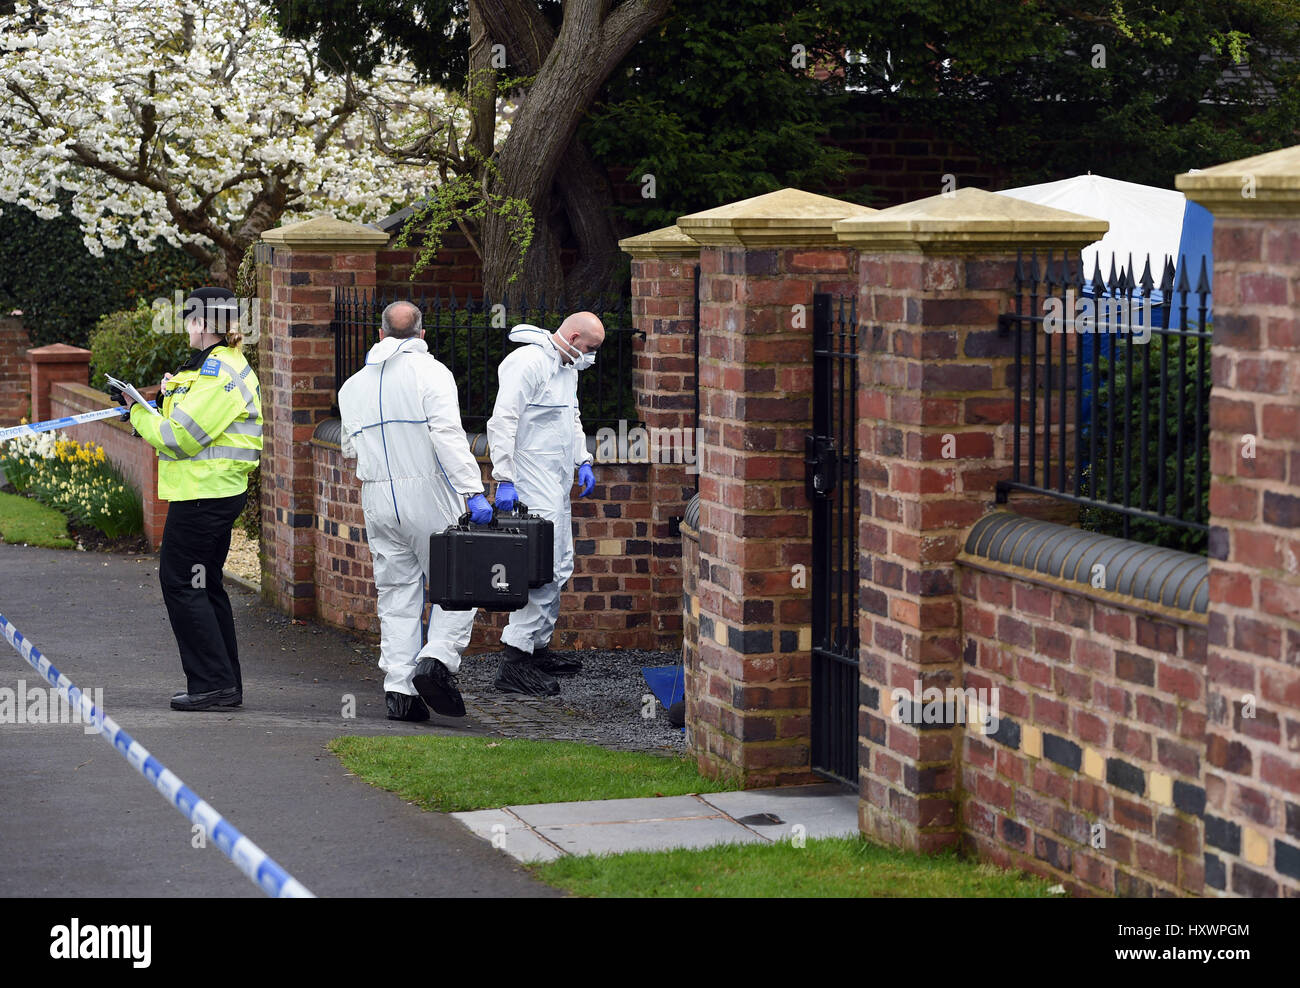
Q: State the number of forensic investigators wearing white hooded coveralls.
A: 2